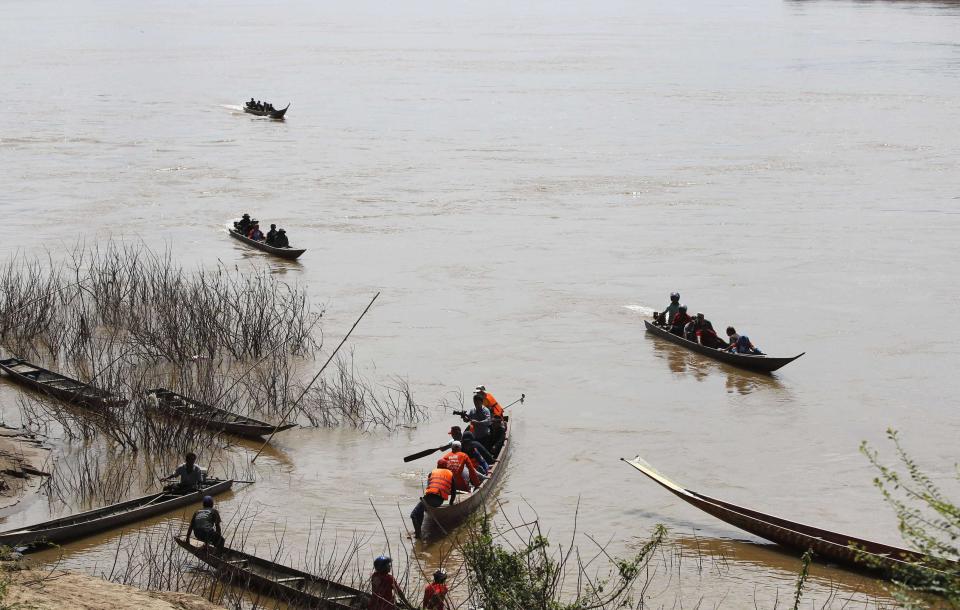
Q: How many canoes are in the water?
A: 9